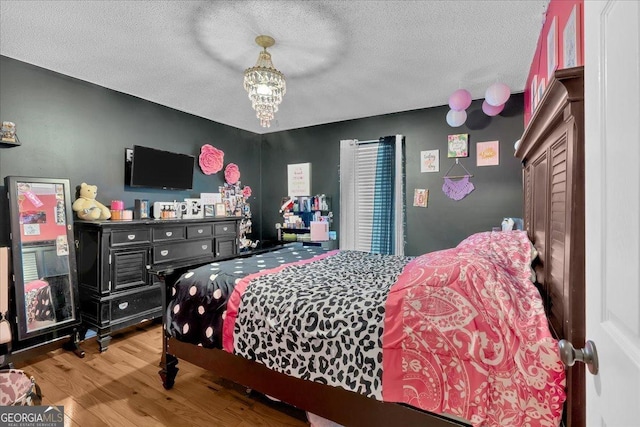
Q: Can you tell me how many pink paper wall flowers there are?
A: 3